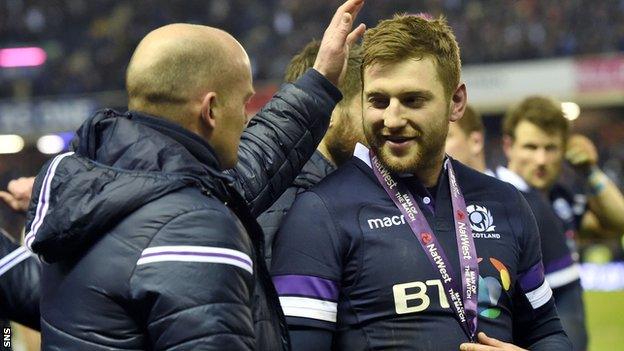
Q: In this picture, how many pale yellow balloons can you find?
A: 0